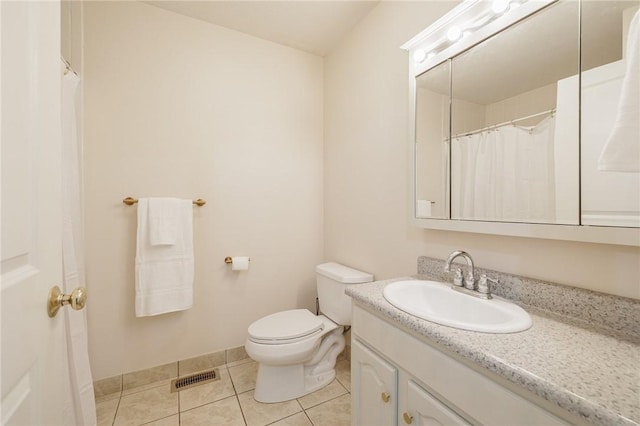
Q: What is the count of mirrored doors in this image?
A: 3